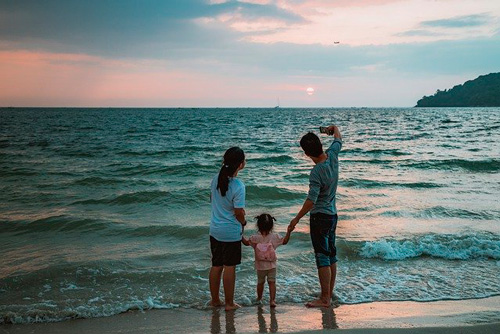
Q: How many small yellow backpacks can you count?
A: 0